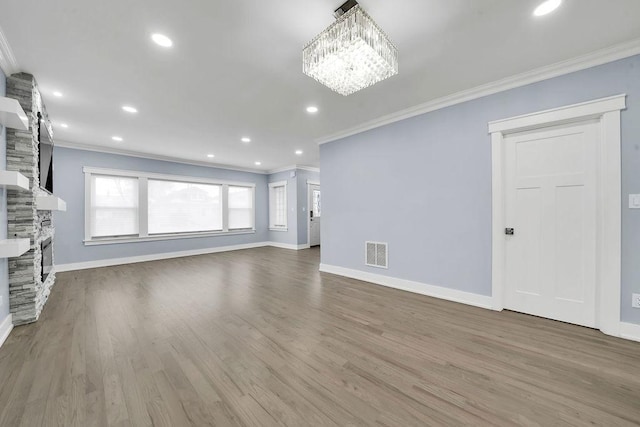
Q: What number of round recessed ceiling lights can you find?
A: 11